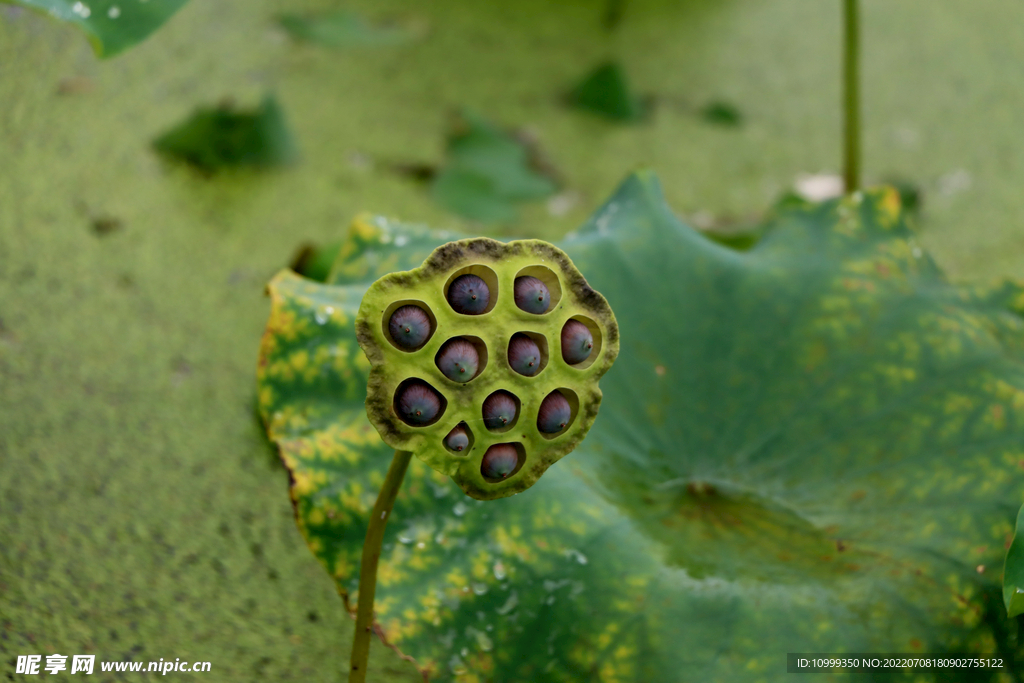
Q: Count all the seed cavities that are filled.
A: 11